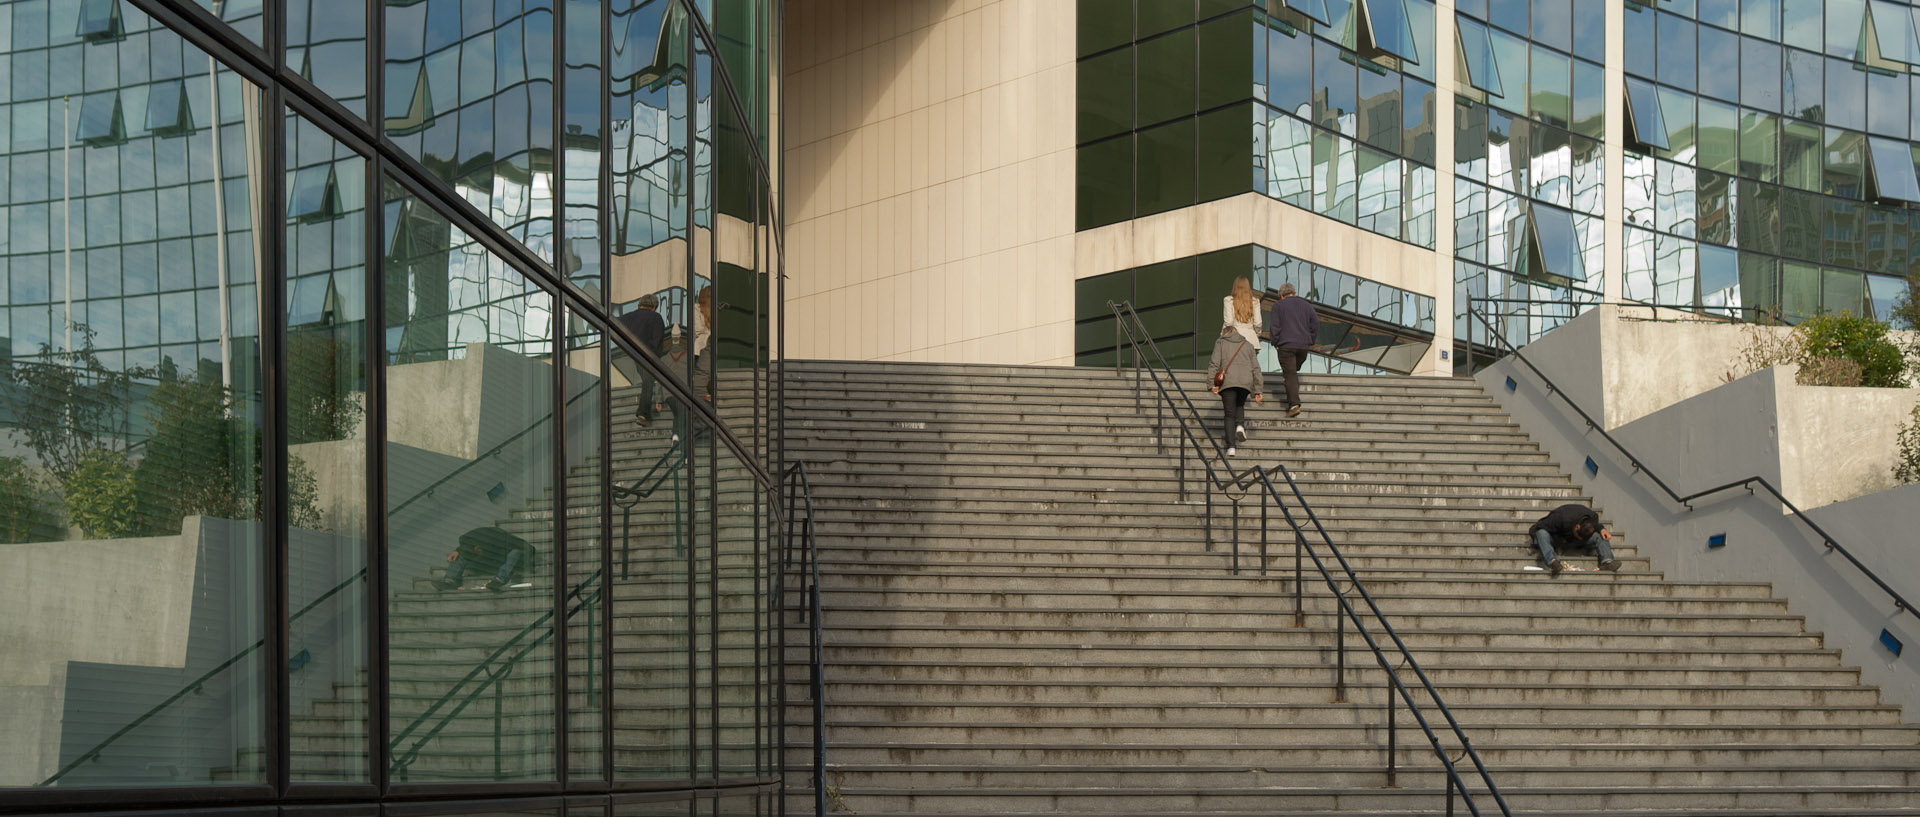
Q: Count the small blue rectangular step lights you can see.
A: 4